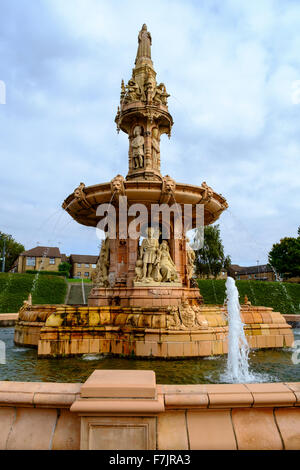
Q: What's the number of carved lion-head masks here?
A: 4